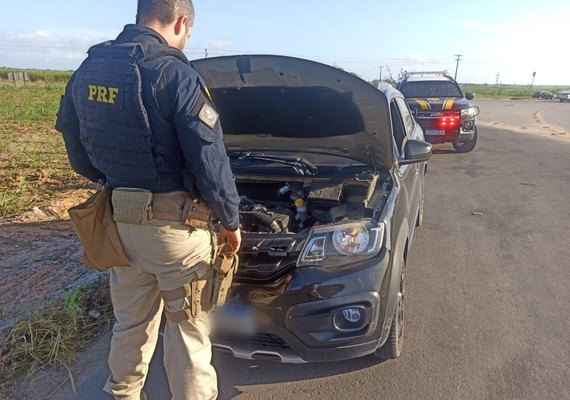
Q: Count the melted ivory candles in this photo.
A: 0